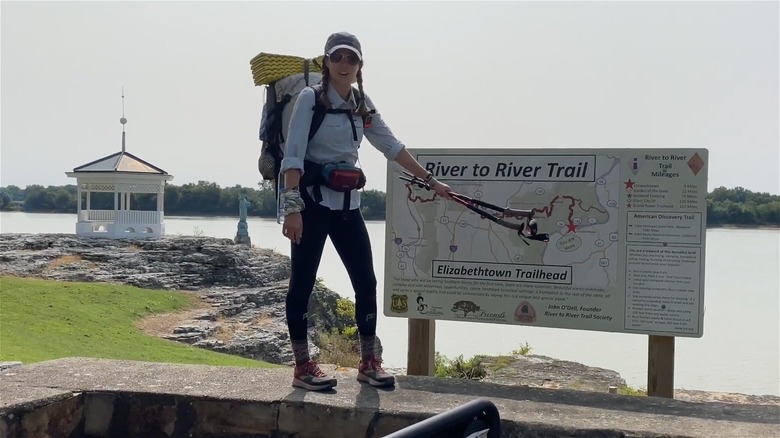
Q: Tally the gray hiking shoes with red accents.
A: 2